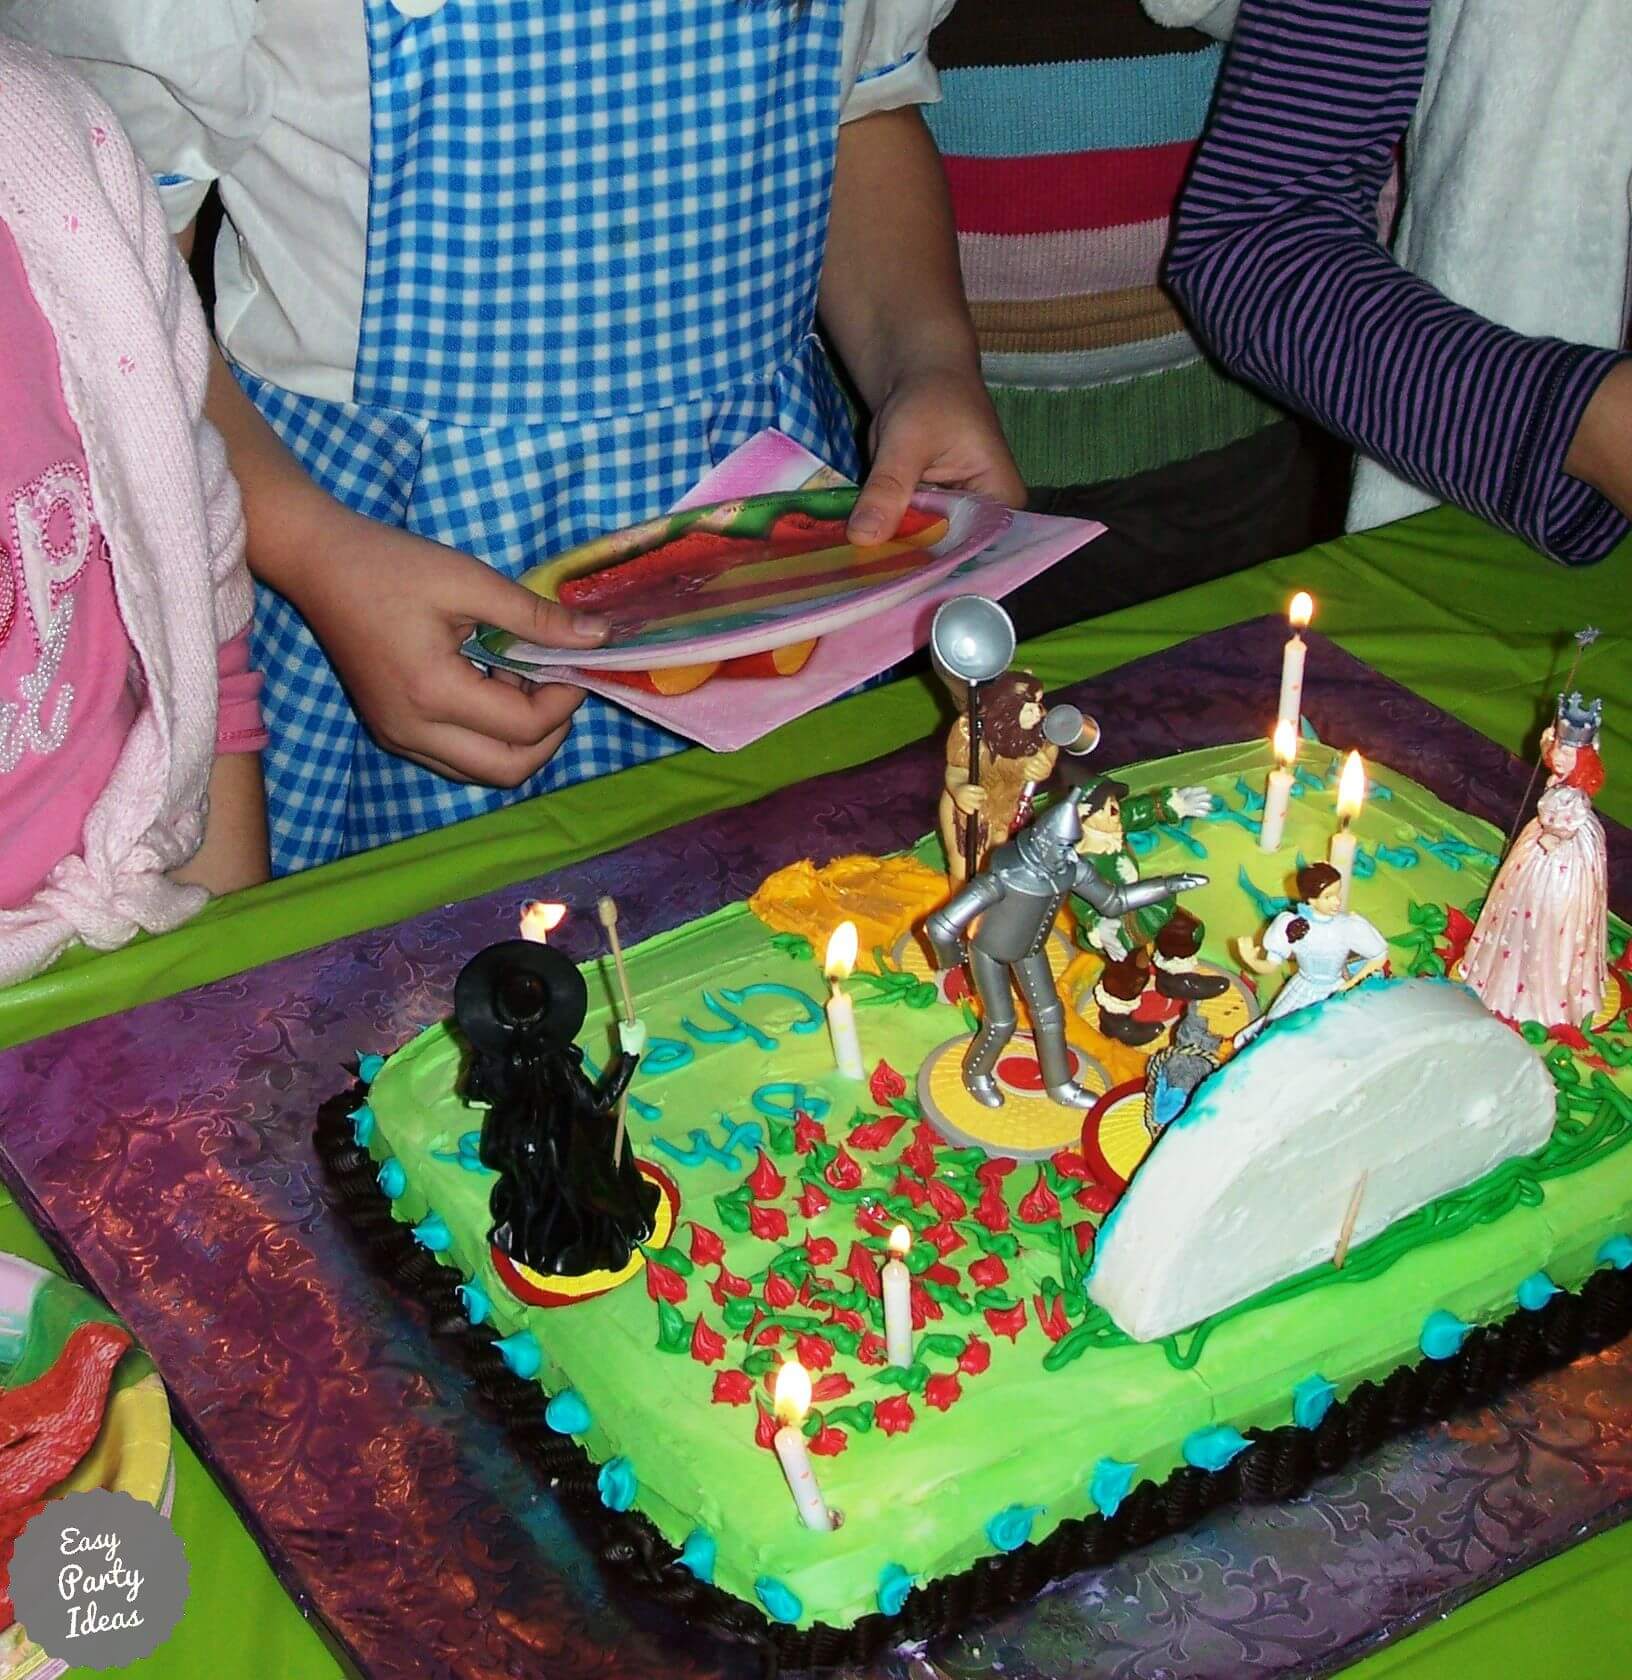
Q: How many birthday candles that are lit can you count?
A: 7